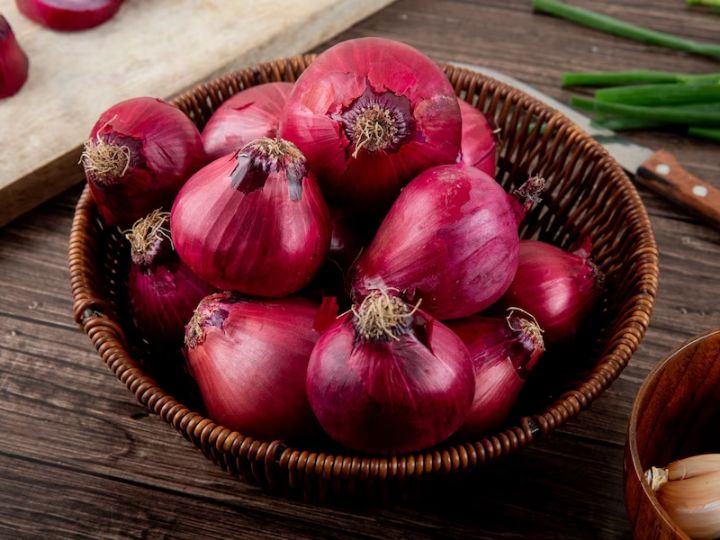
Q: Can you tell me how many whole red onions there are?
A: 11